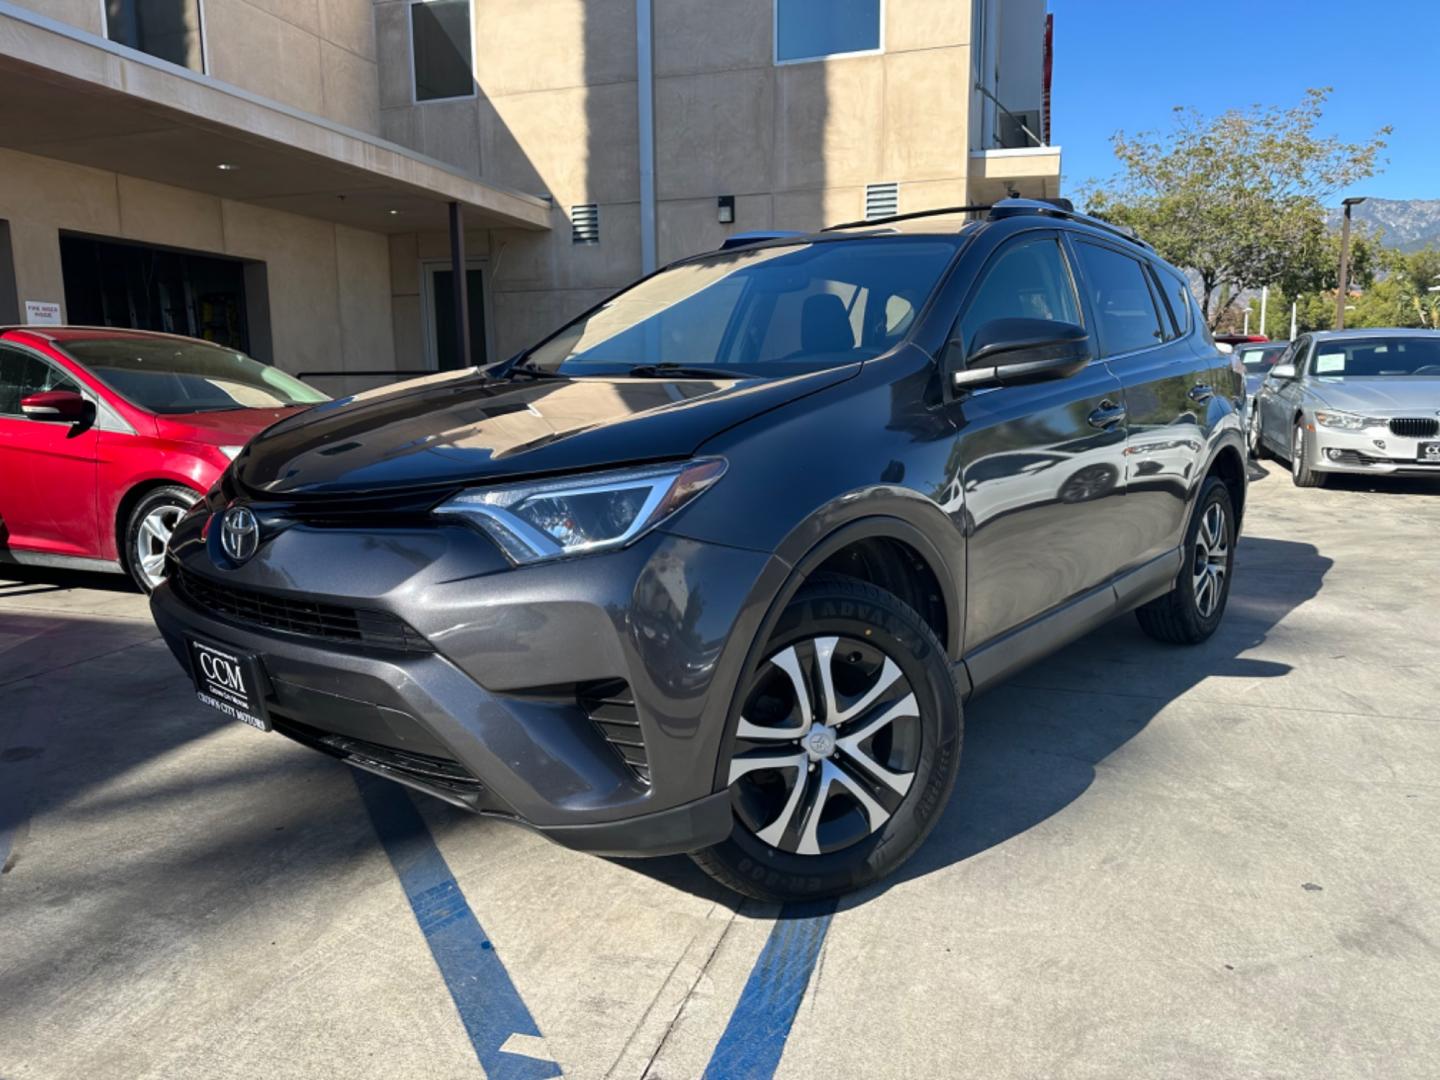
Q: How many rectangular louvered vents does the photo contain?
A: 2